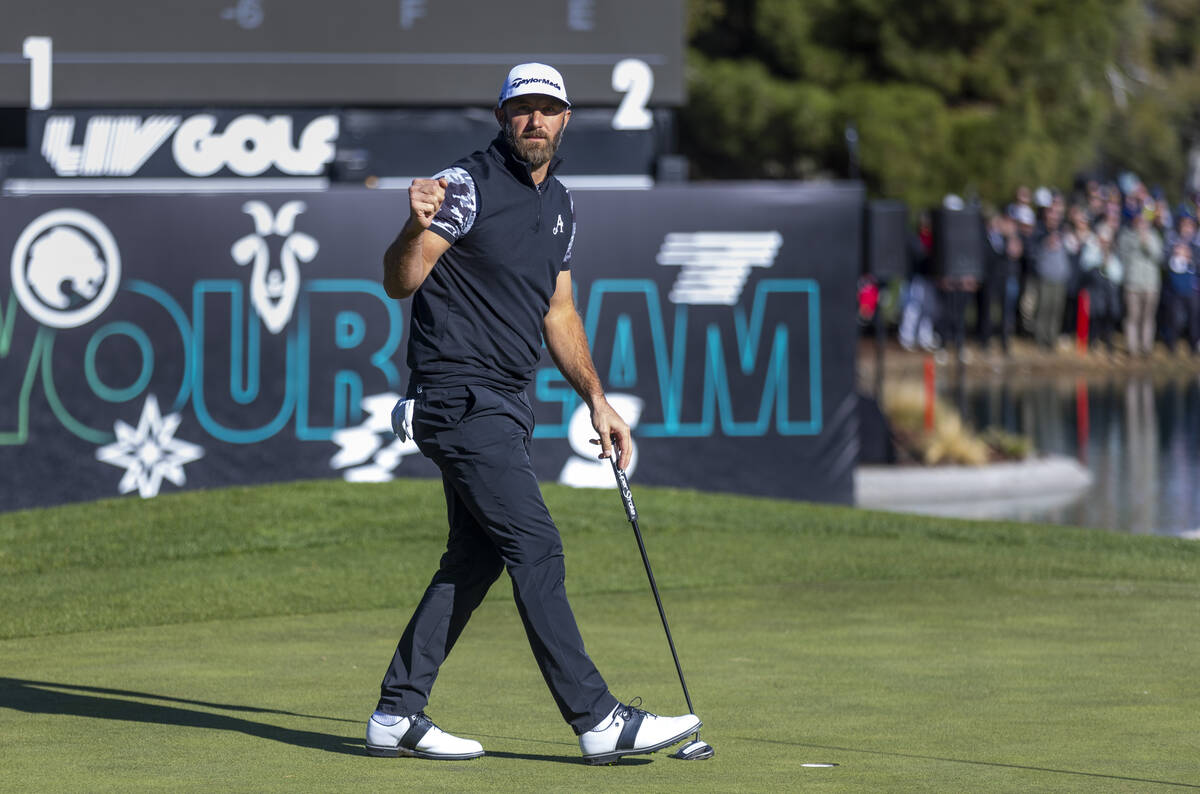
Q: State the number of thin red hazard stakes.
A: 2